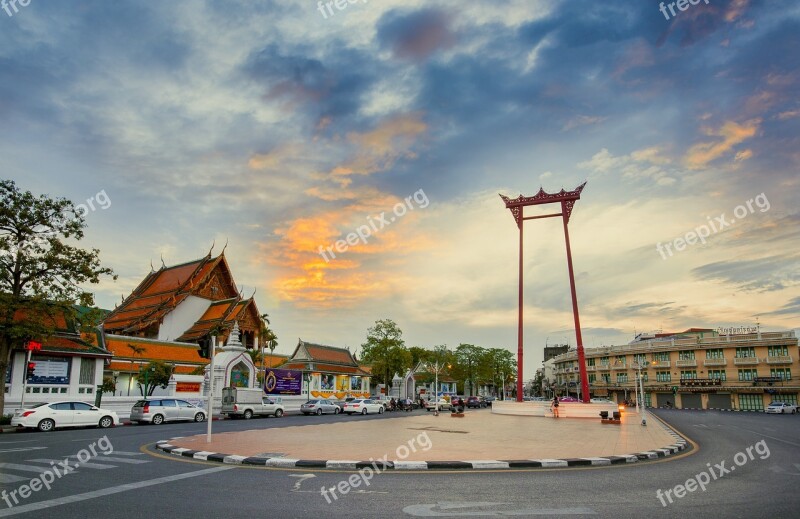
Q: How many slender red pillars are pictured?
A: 2